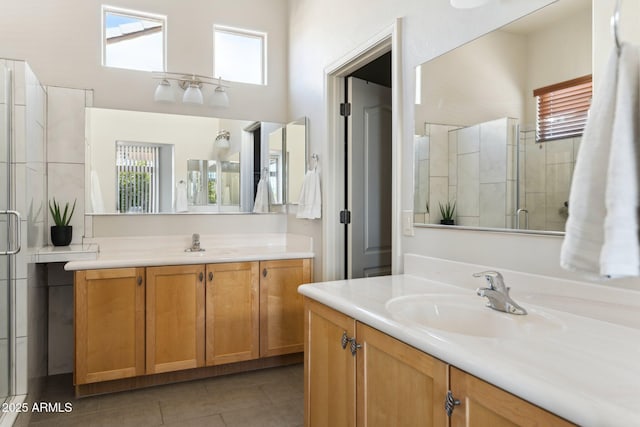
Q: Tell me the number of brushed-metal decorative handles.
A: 7